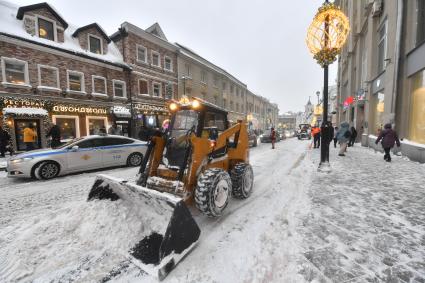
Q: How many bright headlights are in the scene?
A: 2